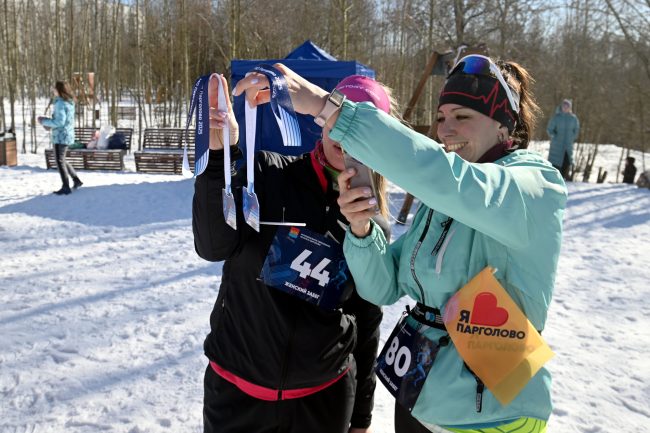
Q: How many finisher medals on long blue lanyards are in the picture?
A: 2